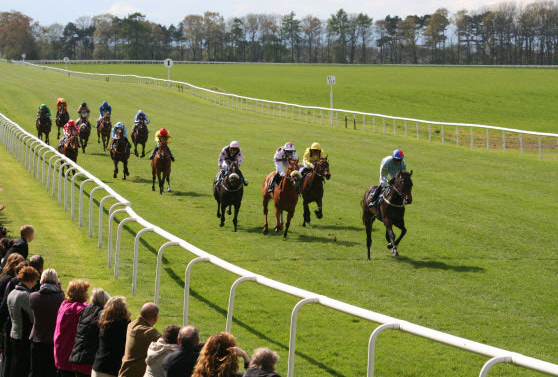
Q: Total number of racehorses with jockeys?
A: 12